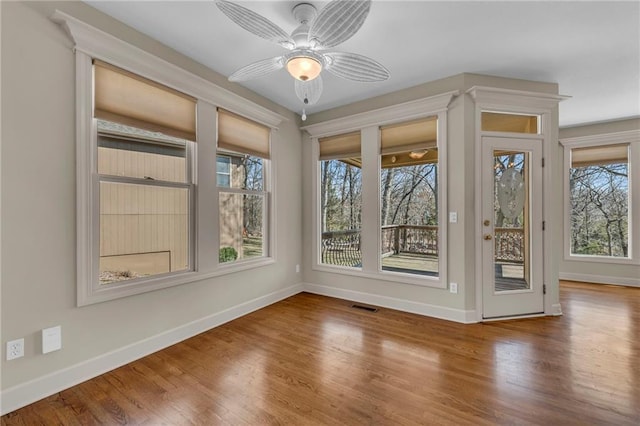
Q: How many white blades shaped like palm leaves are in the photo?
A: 5